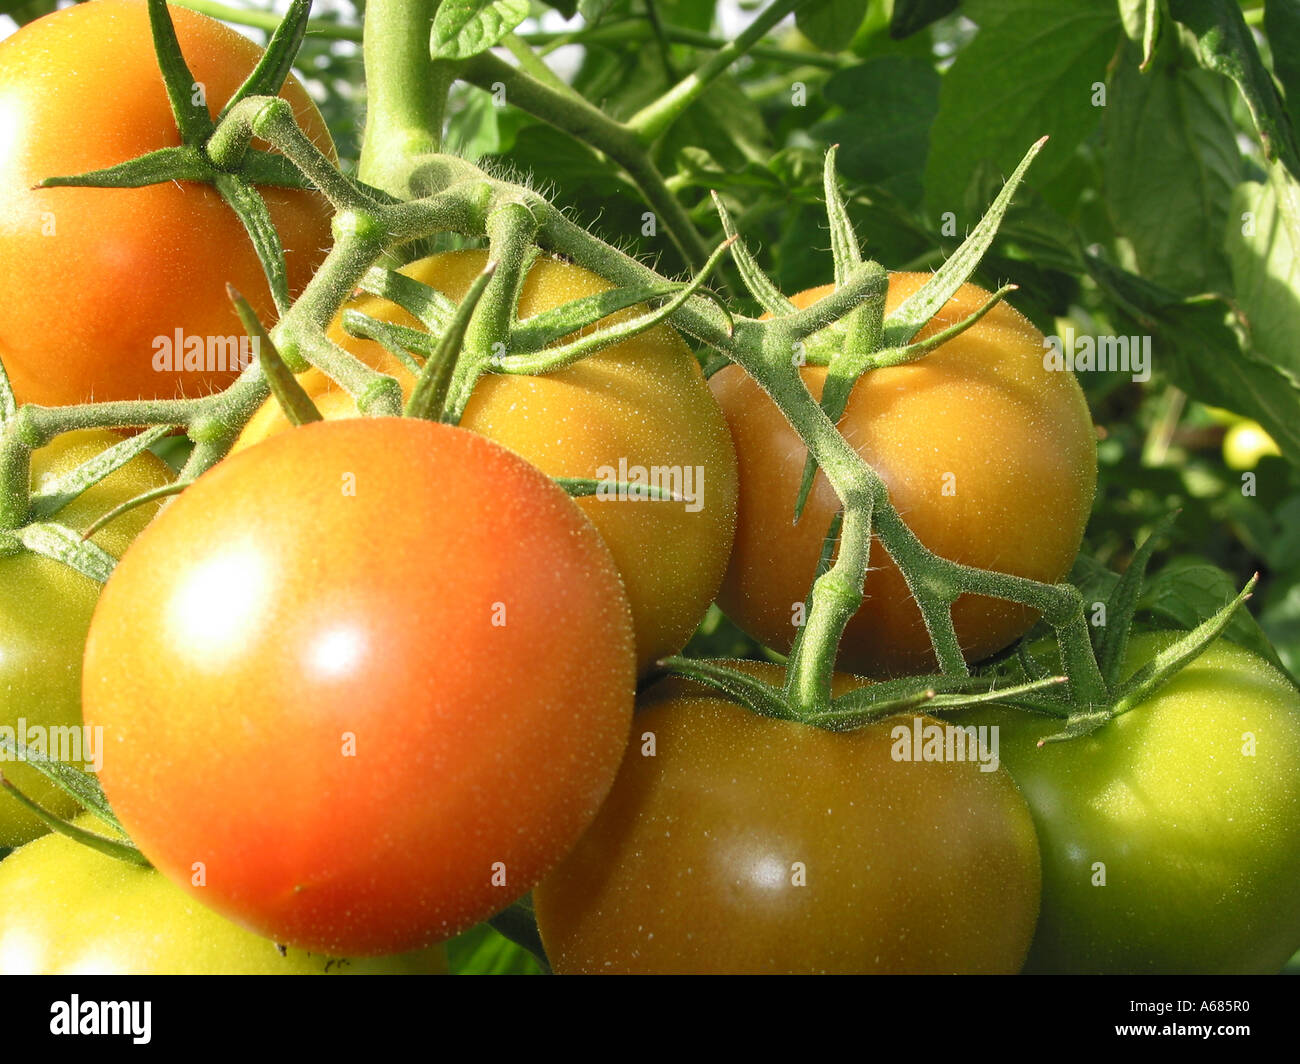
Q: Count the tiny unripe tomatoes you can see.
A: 1